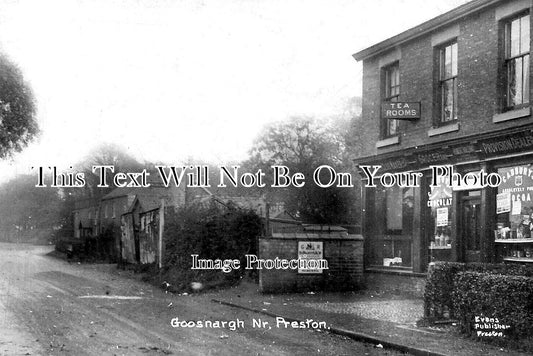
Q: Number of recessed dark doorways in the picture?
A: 1